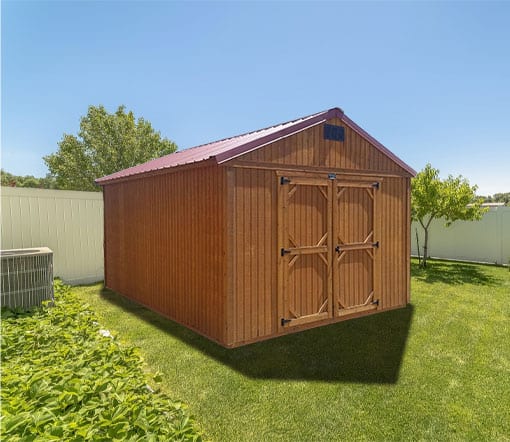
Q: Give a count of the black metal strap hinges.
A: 6